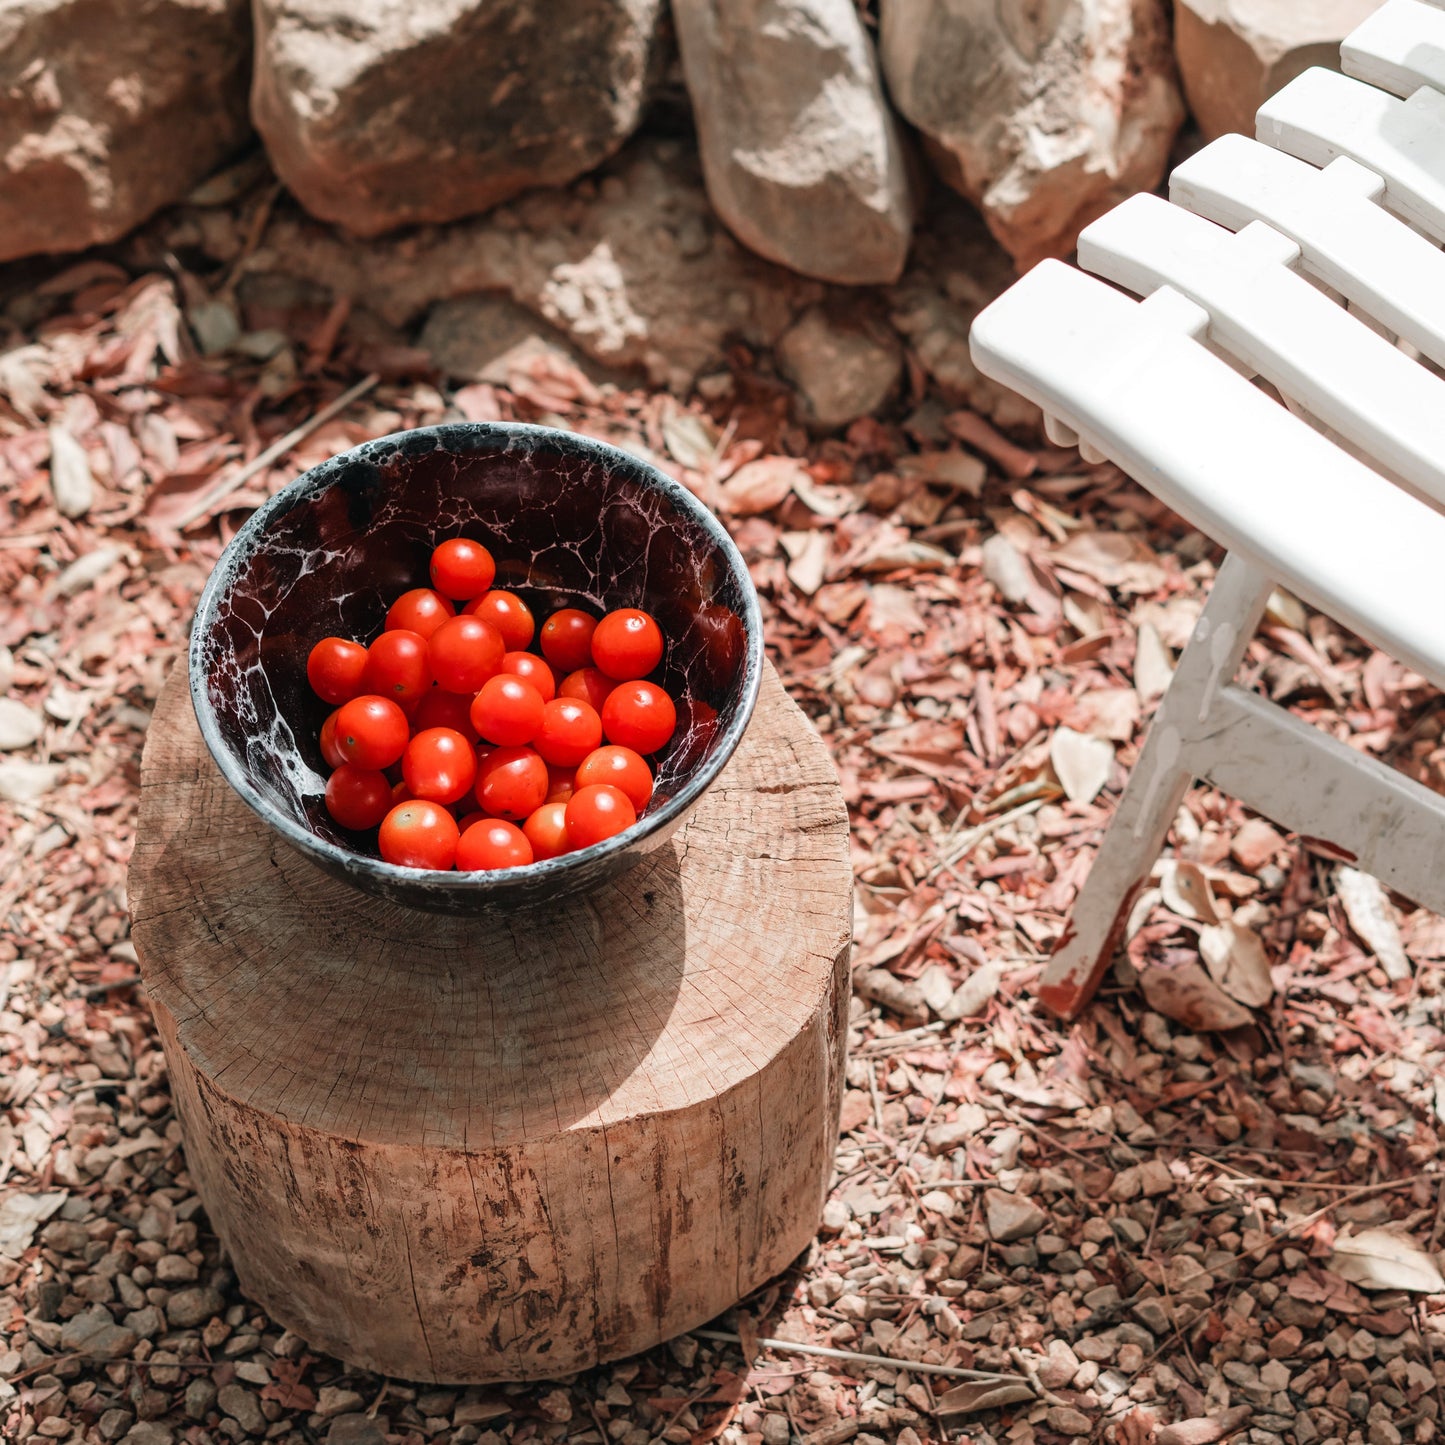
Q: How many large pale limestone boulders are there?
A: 5